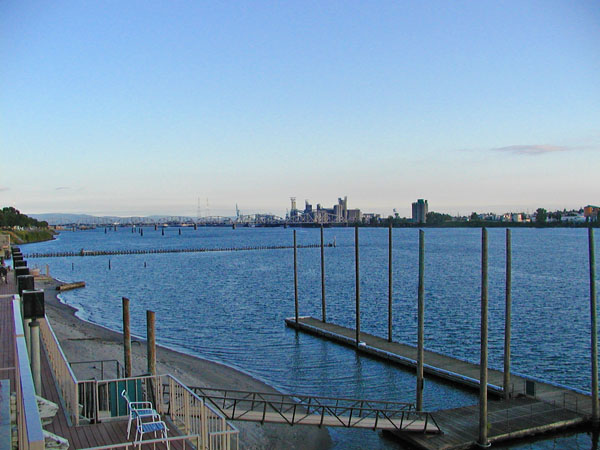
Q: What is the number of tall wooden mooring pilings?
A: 8